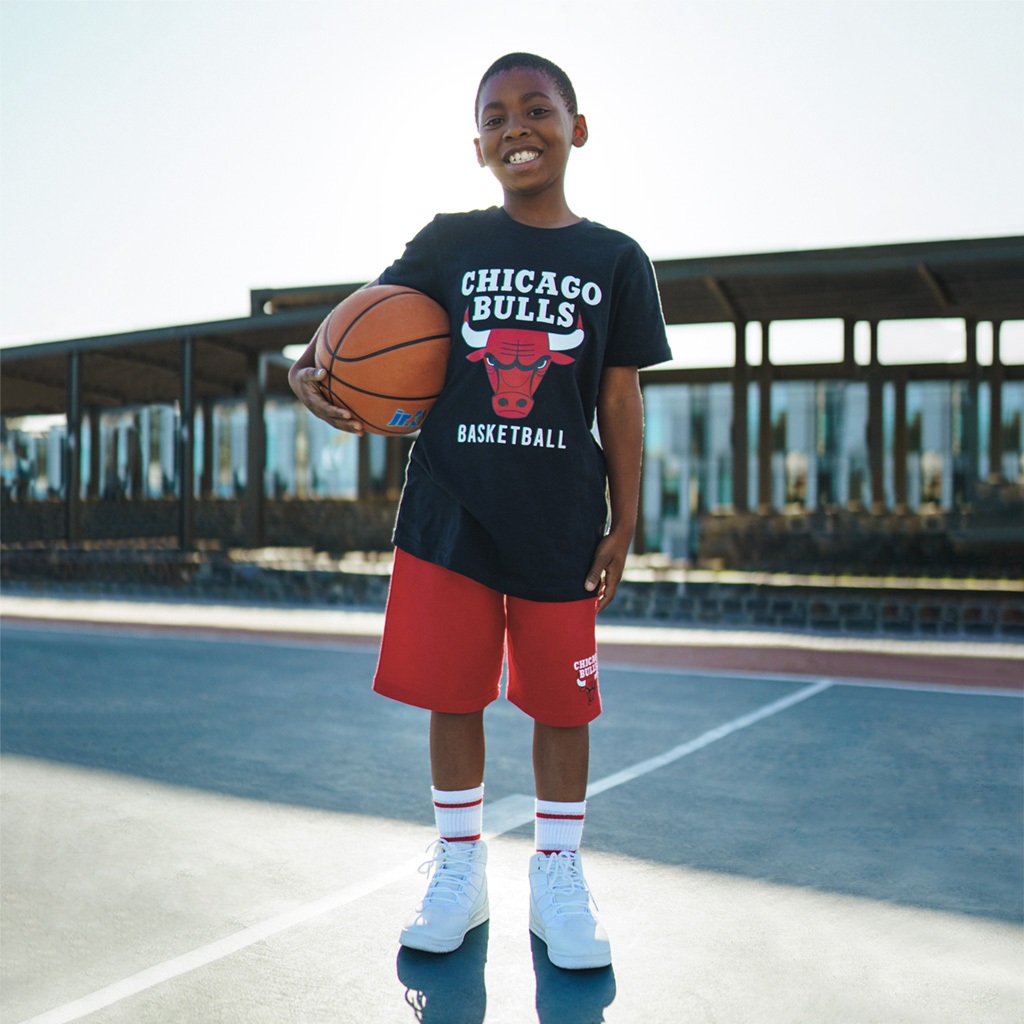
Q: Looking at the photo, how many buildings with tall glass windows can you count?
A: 1